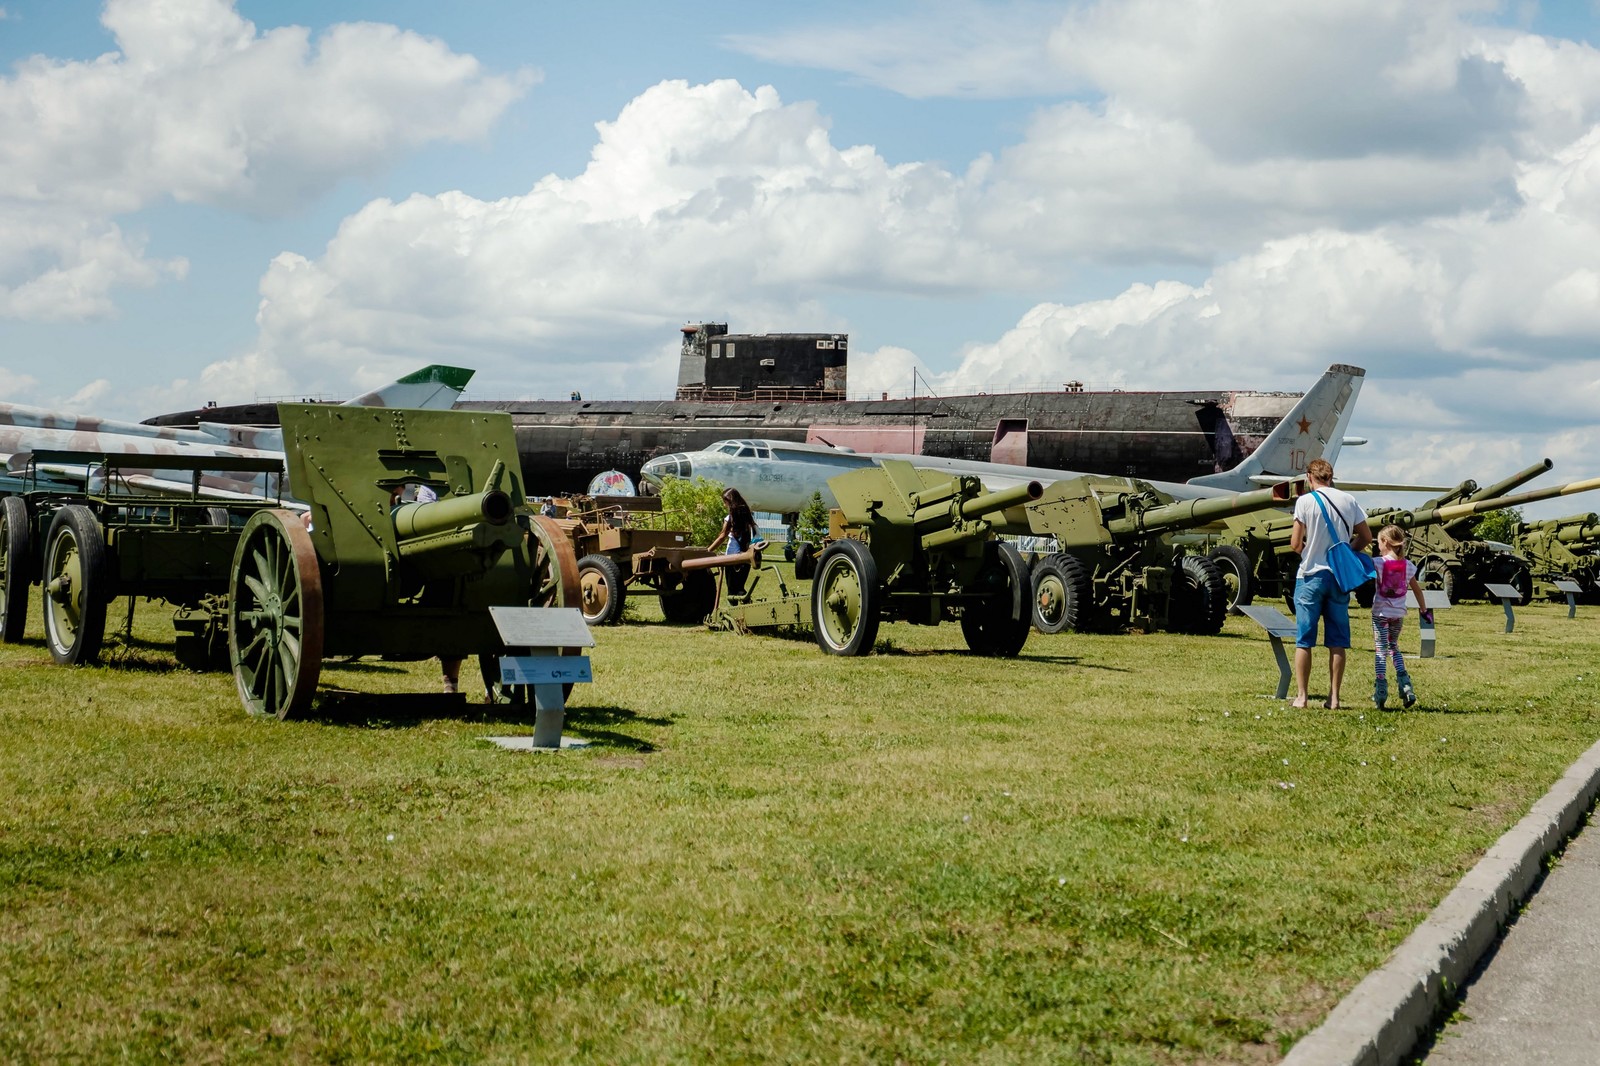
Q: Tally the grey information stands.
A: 5